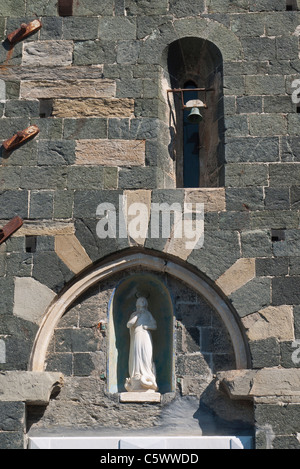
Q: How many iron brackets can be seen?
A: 3